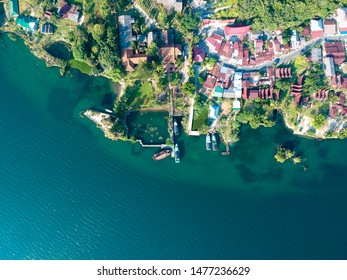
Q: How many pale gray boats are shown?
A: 4